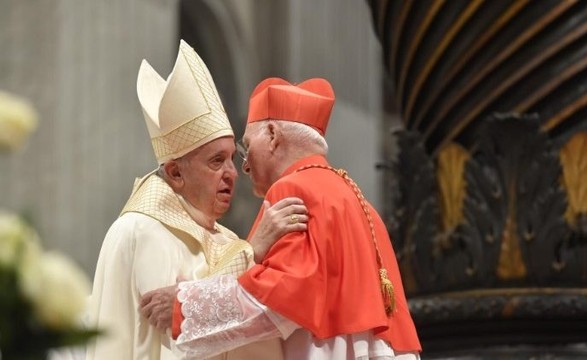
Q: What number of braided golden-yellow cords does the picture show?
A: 1